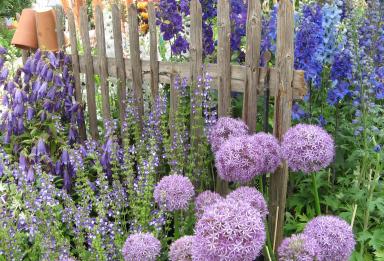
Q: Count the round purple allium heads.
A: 12